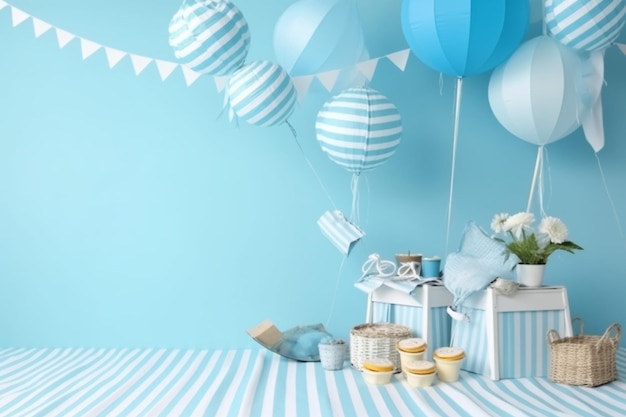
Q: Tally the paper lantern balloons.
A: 7